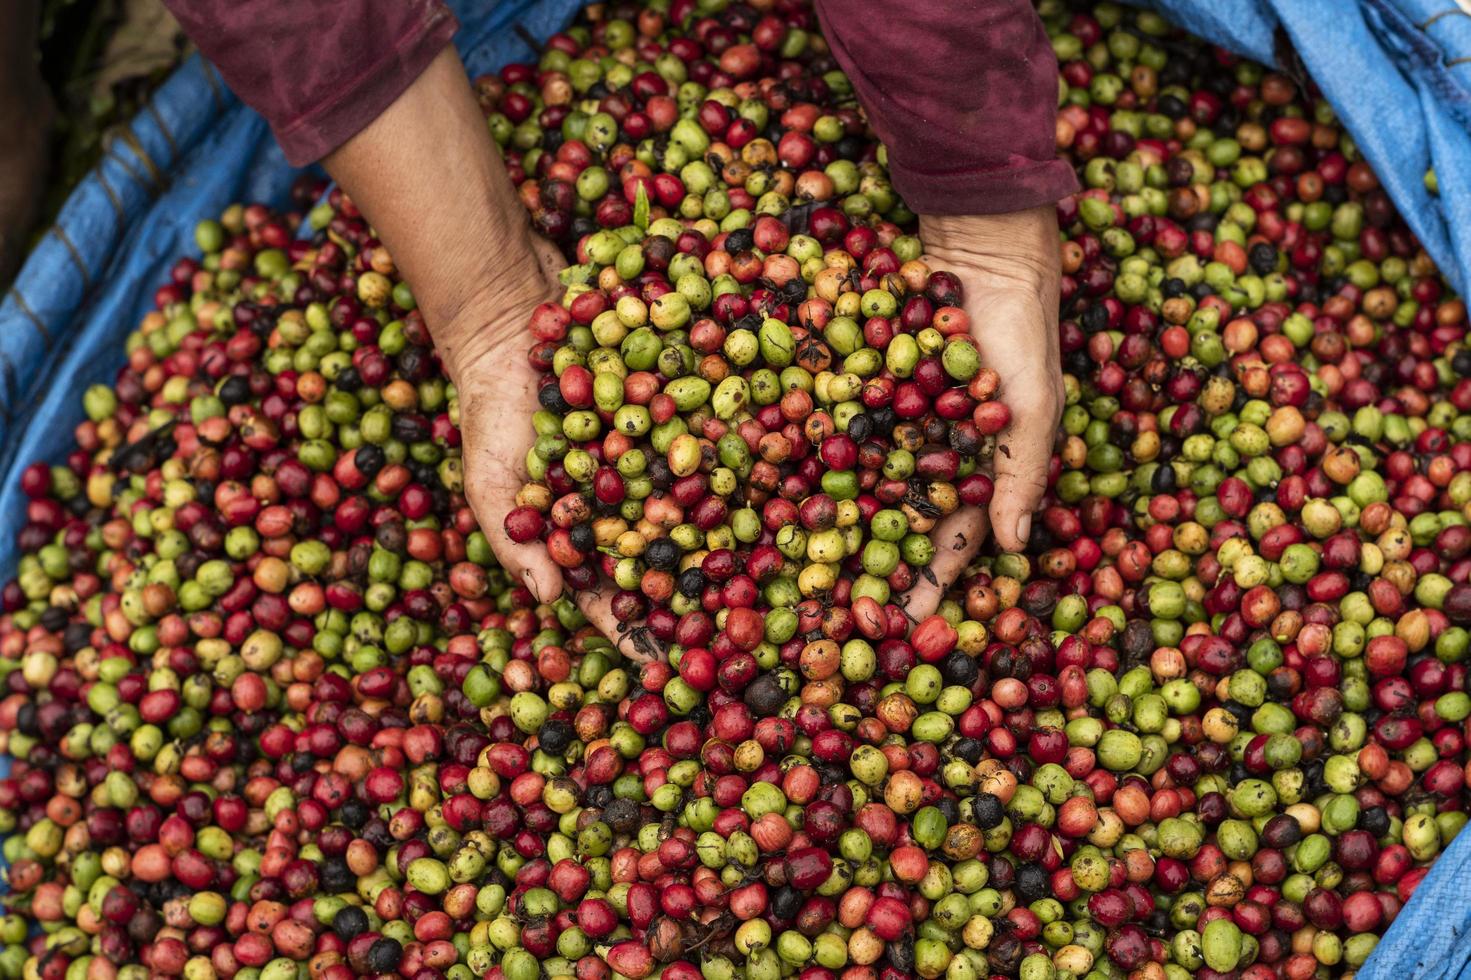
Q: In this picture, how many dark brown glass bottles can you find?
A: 0